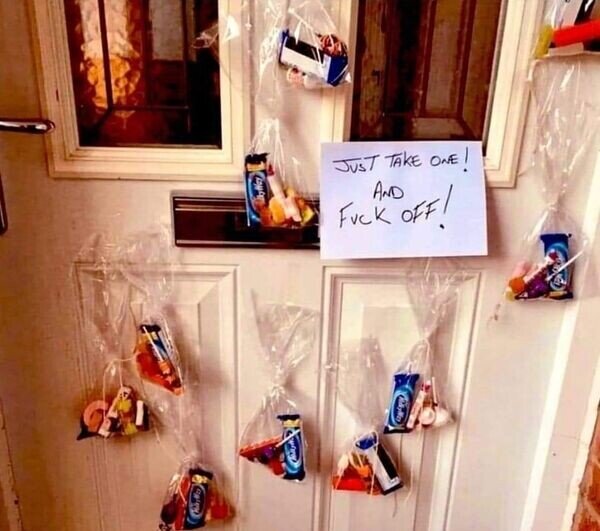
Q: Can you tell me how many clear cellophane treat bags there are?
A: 10